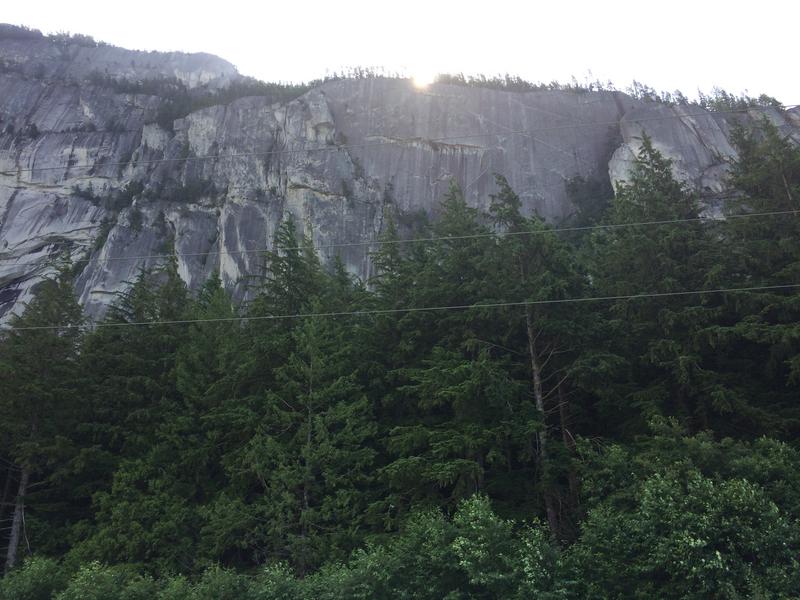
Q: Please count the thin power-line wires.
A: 3